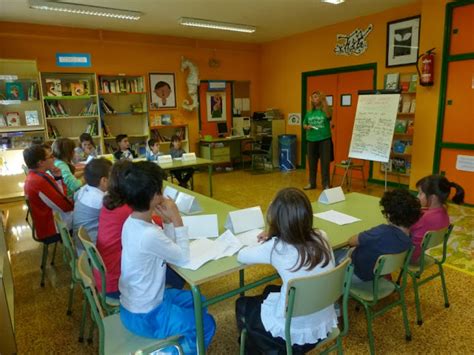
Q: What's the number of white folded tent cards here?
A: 7